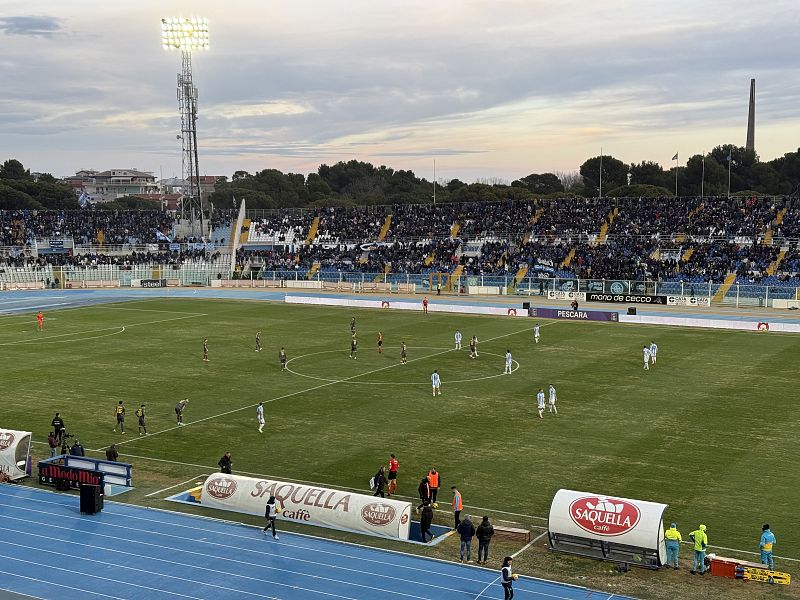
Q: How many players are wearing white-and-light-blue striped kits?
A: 9